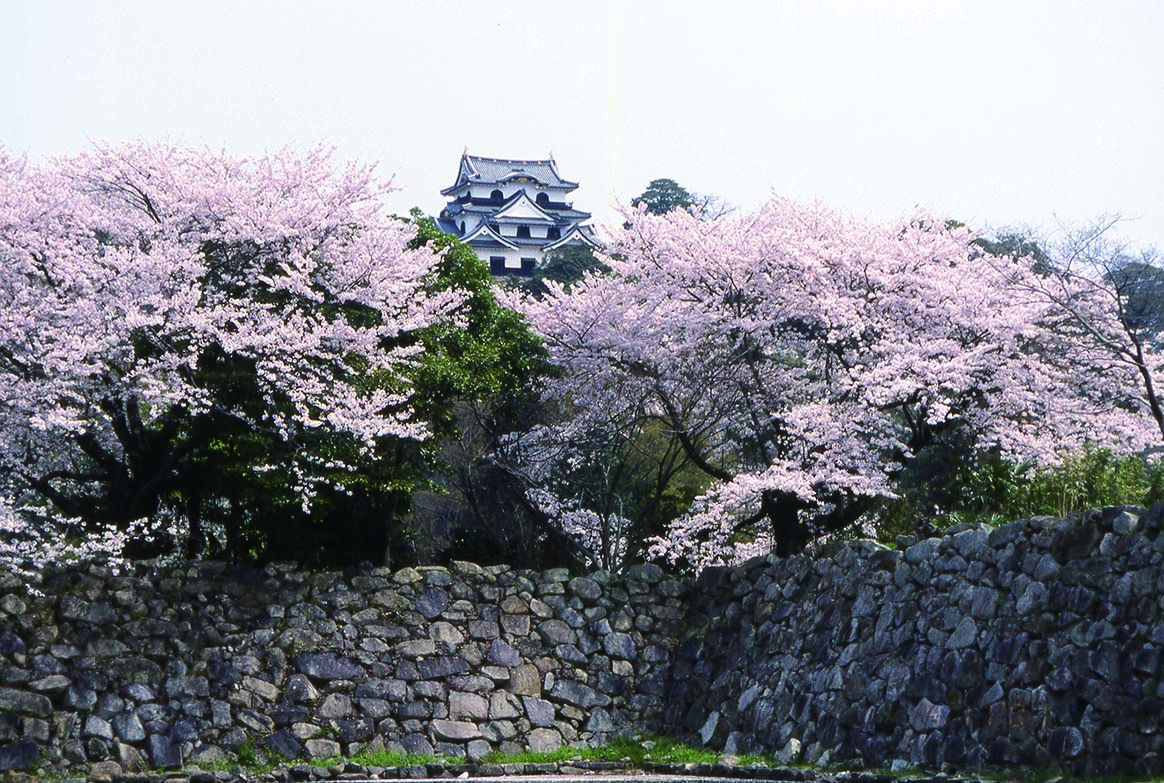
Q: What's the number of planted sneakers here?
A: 0